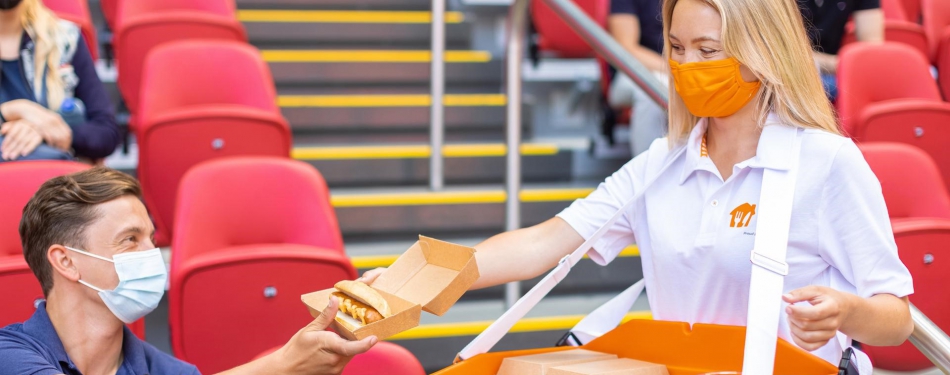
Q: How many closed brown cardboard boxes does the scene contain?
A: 2